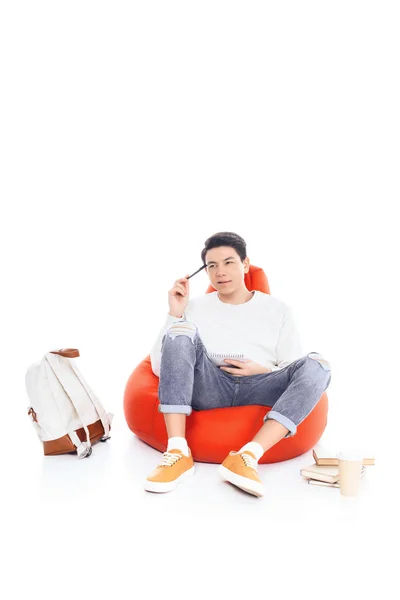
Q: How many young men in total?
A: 1